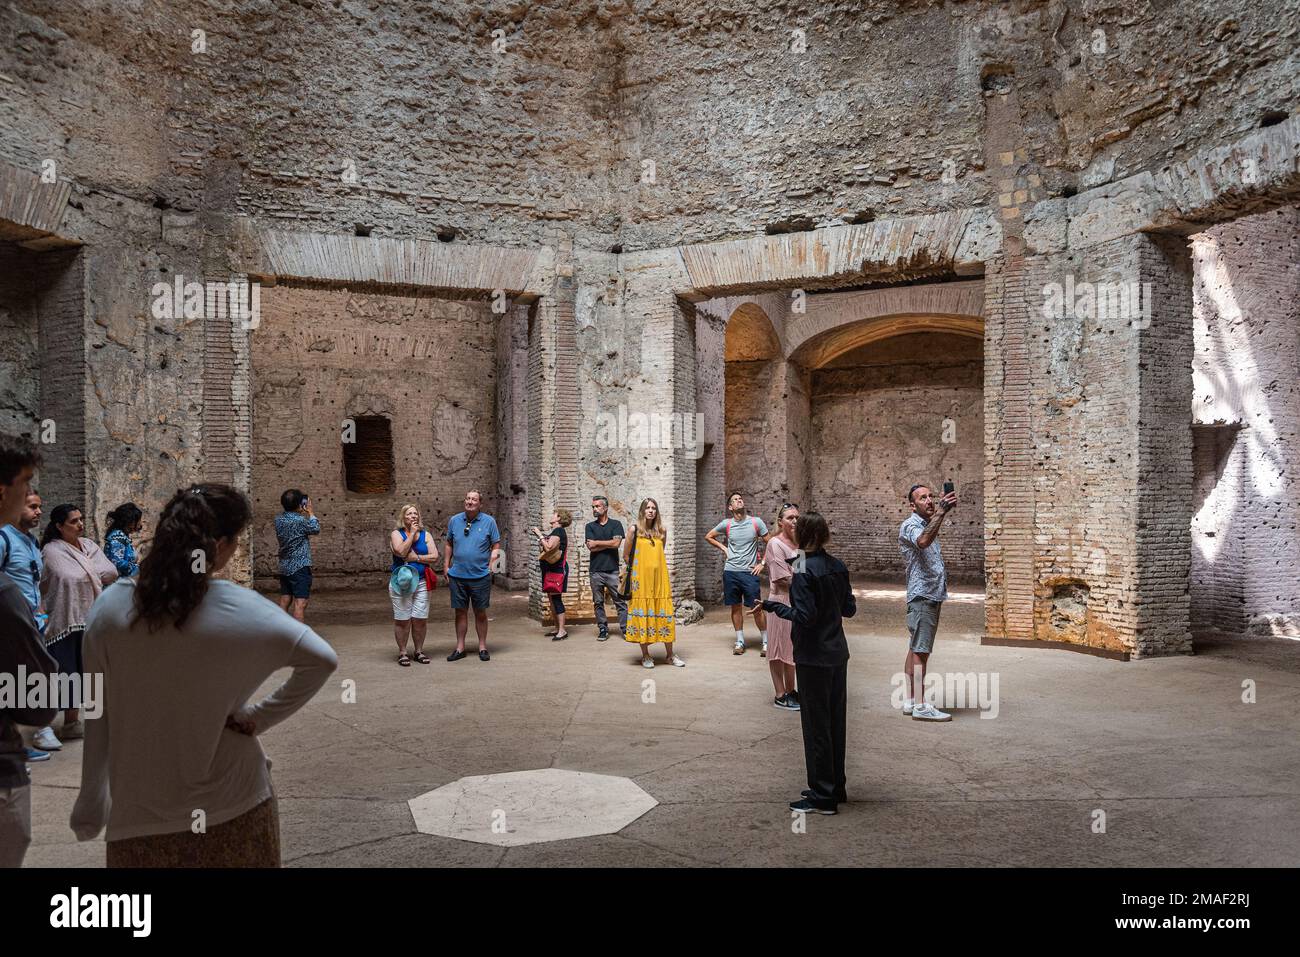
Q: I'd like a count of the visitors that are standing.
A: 15